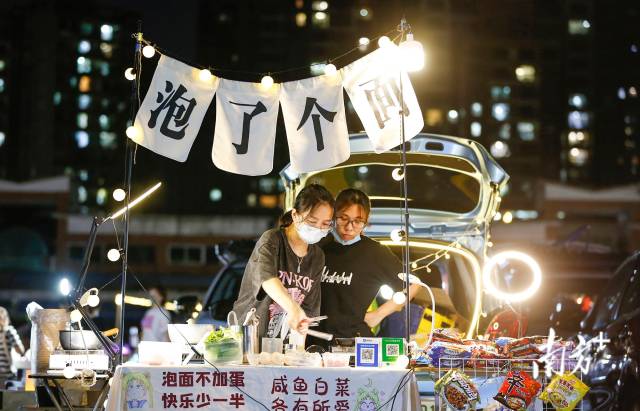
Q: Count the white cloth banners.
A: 4